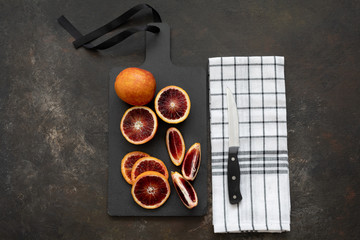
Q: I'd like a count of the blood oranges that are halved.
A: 2